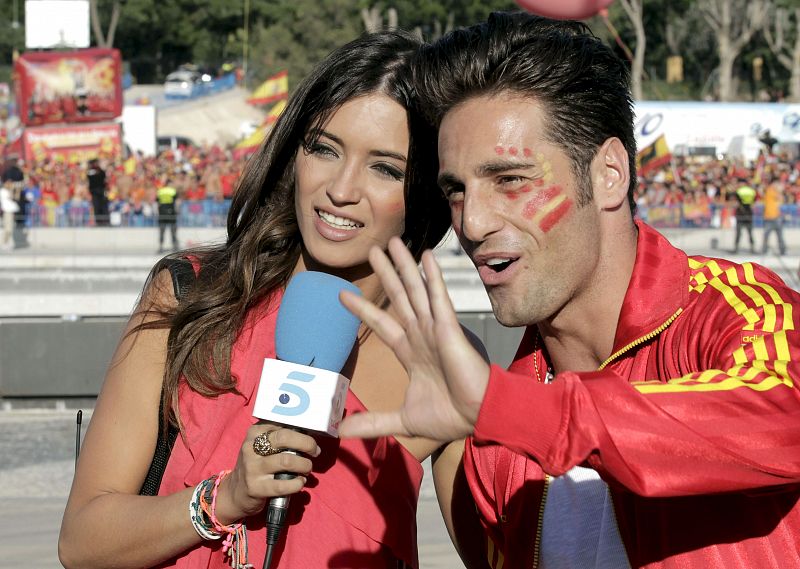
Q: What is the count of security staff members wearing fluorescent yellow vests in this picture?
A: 2